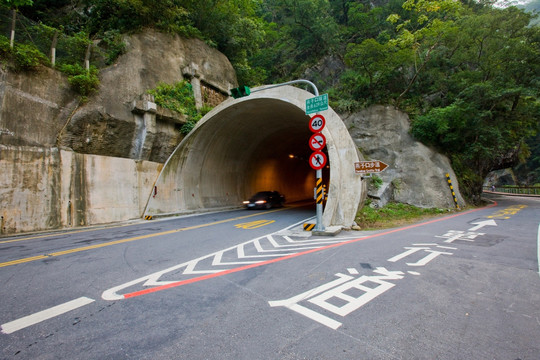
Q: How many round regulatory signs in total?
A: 3